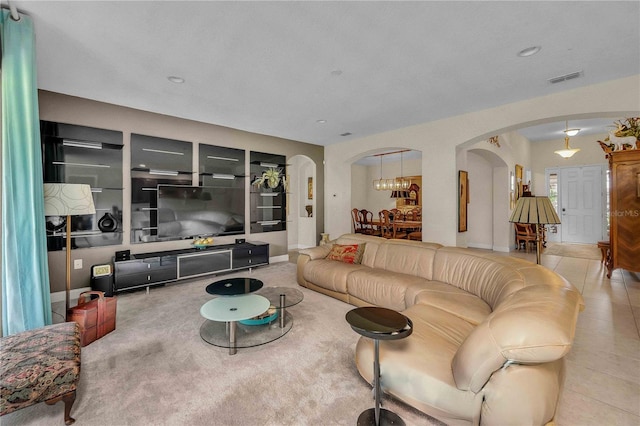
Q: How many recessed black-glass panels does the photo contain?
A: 4